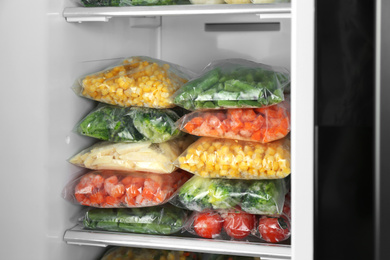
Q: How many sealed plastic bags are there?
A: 10